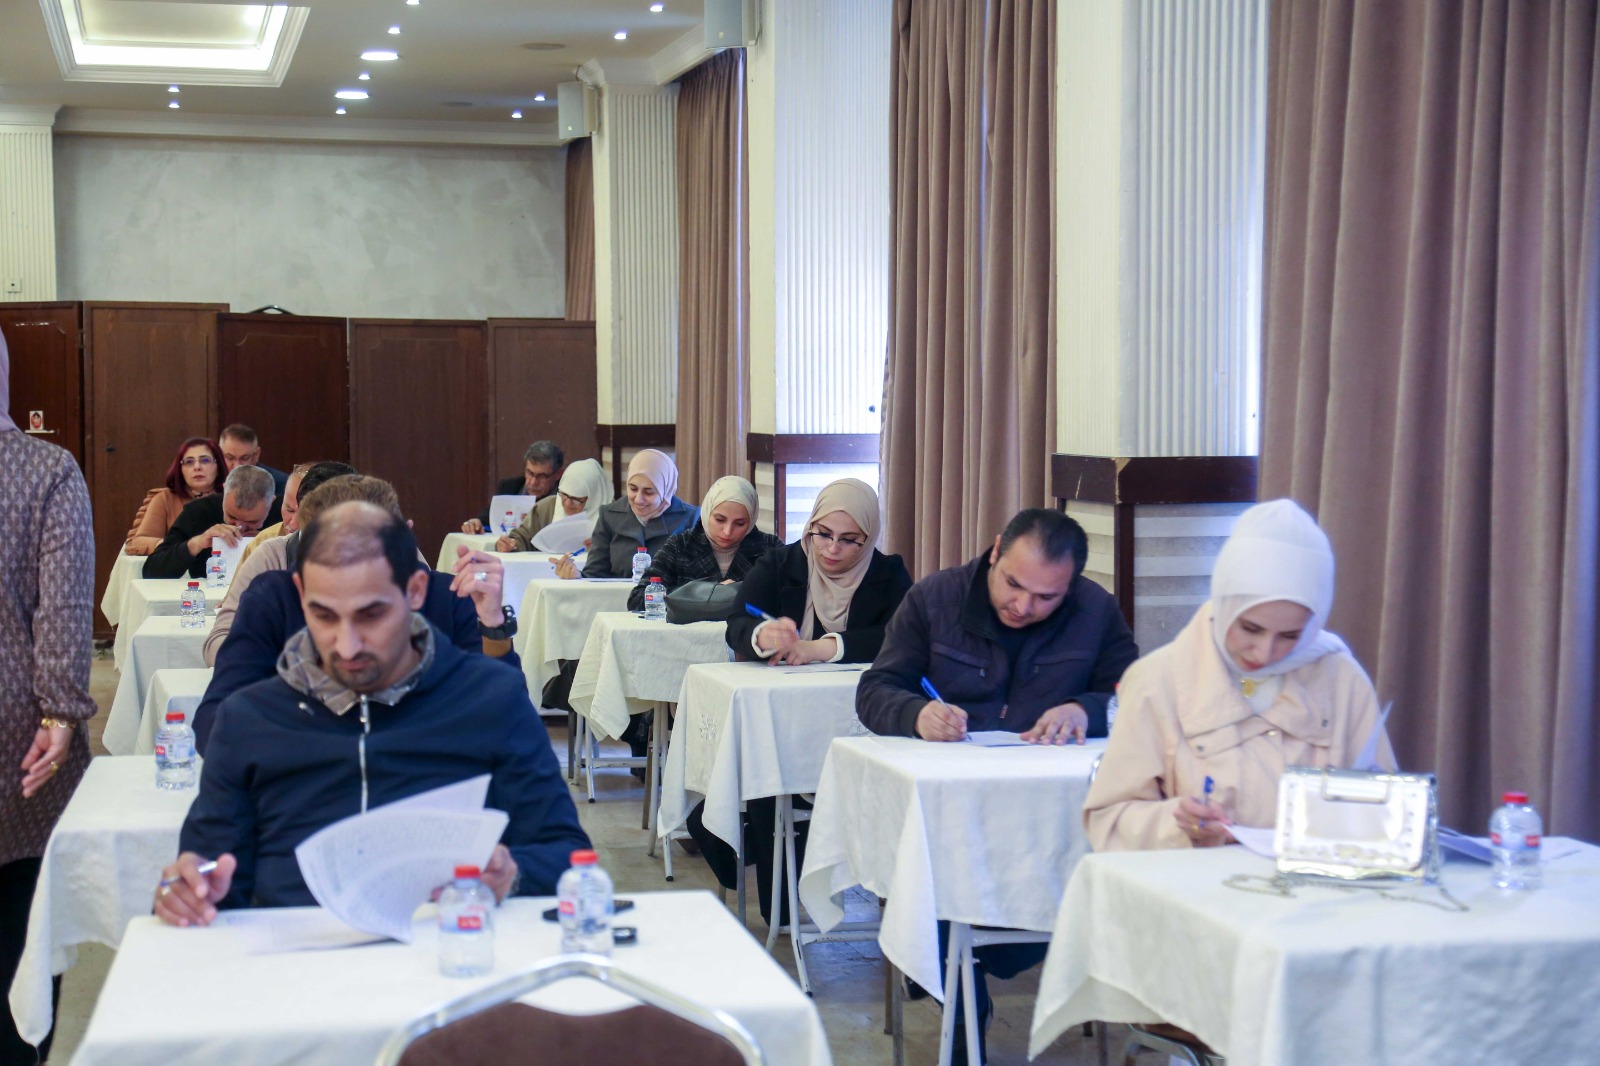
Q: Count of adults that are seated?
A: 14